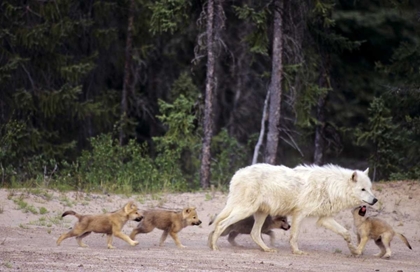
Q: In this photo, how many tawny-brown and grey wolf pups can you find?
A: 4